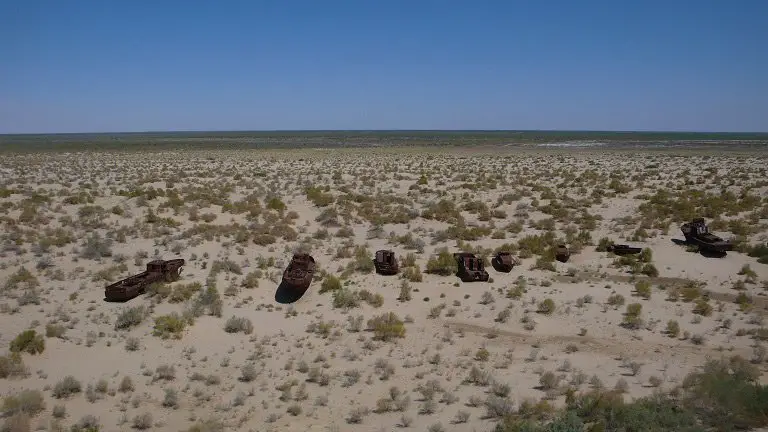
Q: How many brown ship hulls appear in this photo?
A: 8